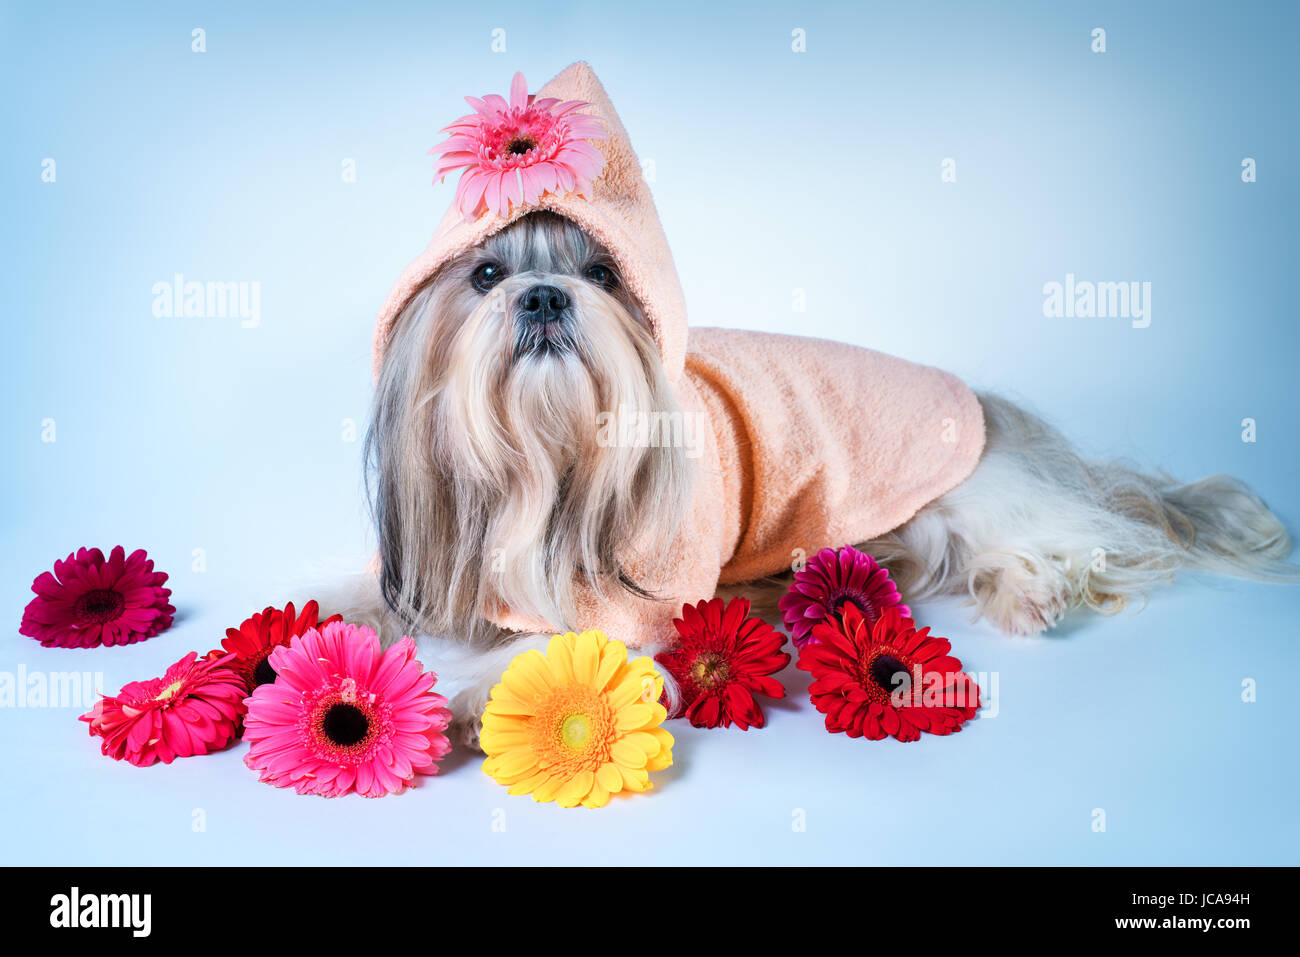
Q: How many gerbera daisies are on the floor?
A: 8